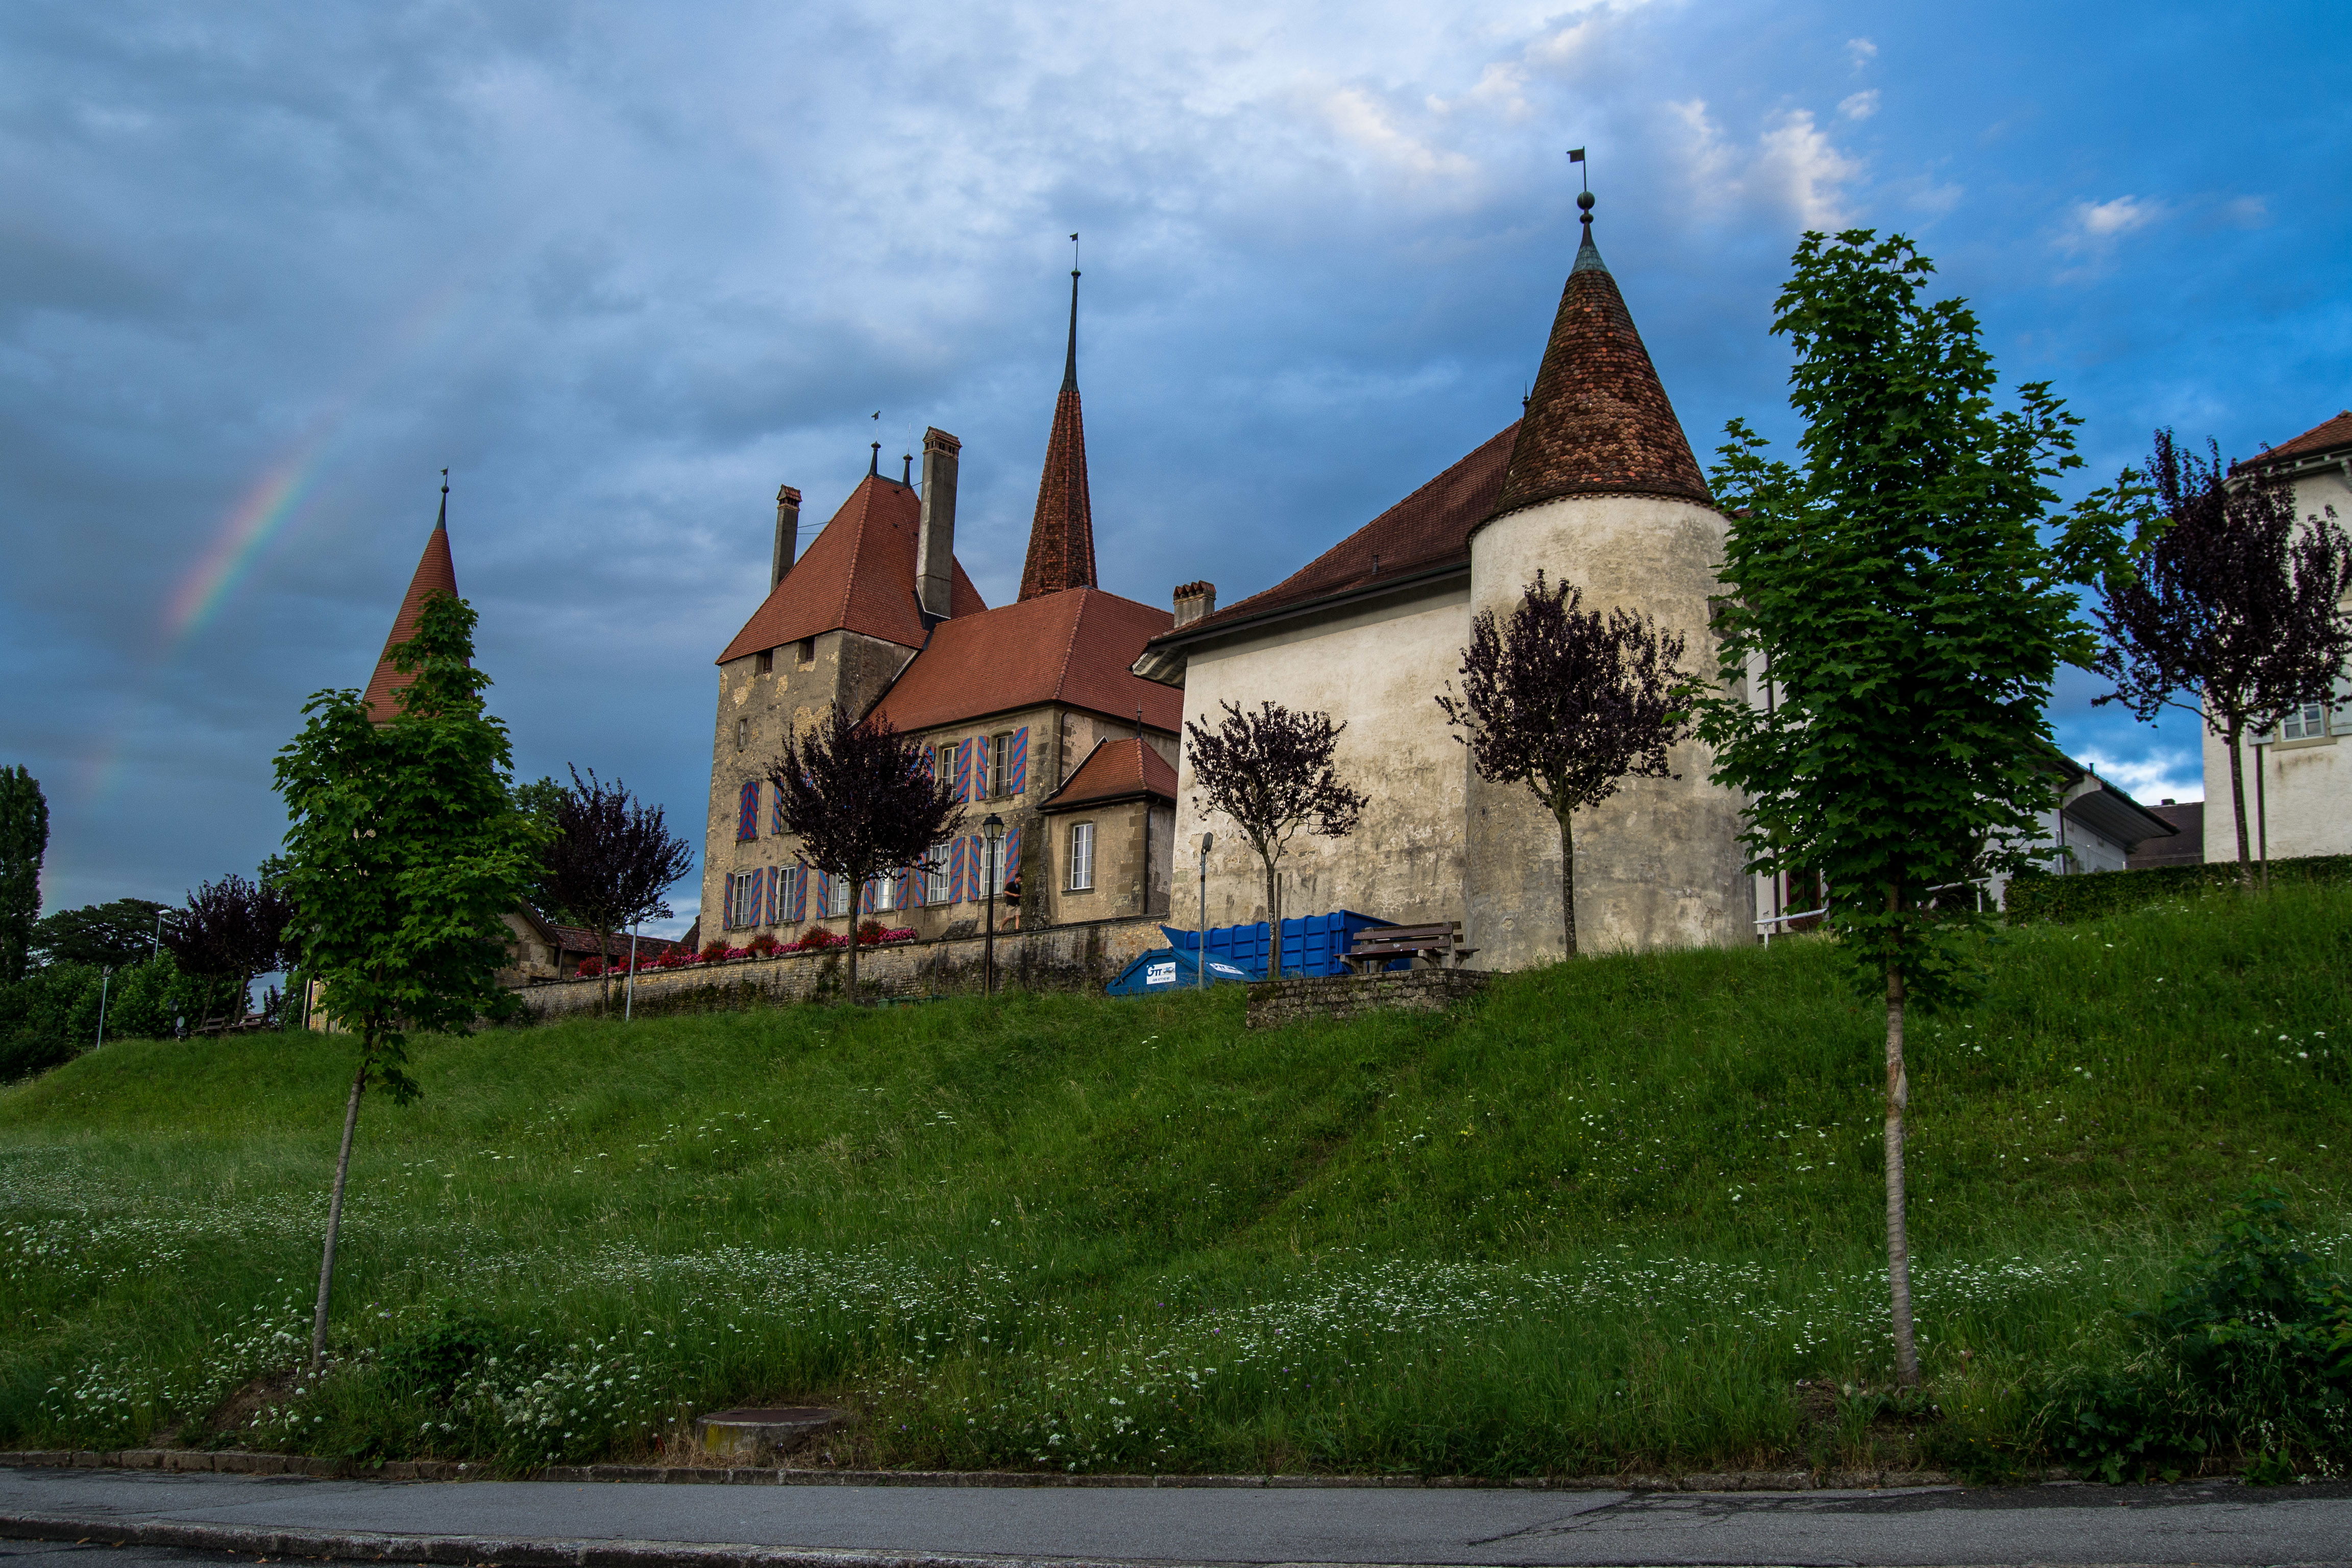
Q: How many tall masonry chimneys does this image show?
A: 2